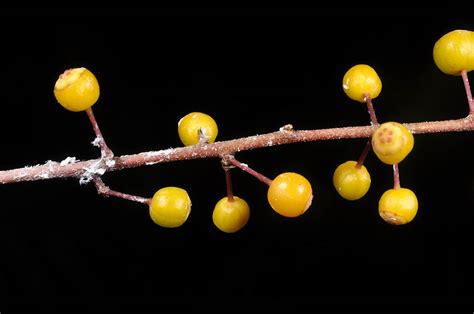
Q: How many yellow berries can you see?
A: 10